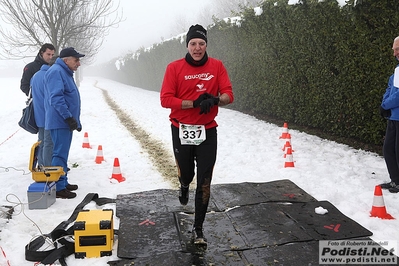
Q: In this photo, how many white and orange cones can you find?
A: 8